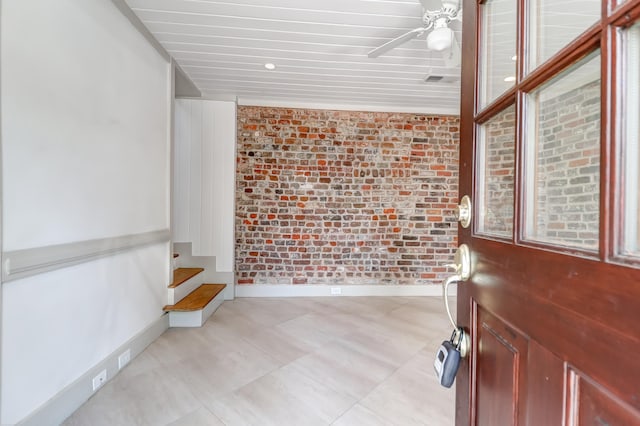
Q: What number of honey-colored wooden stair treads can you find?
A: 2